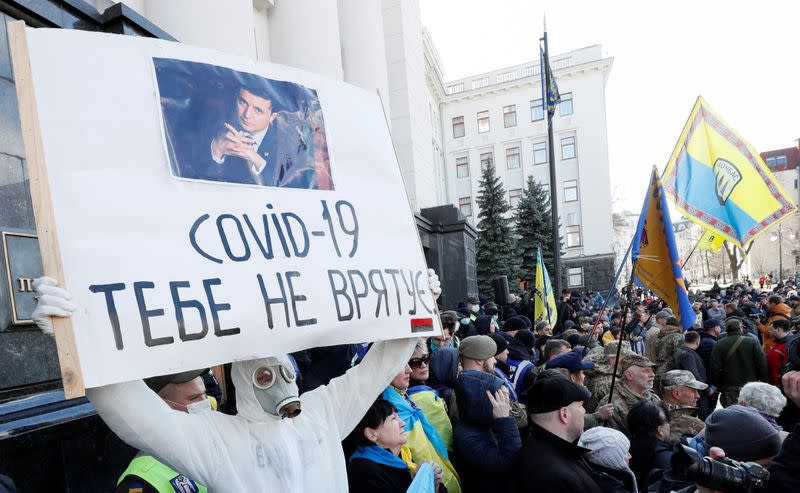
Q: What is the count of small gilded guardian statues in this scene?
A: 0